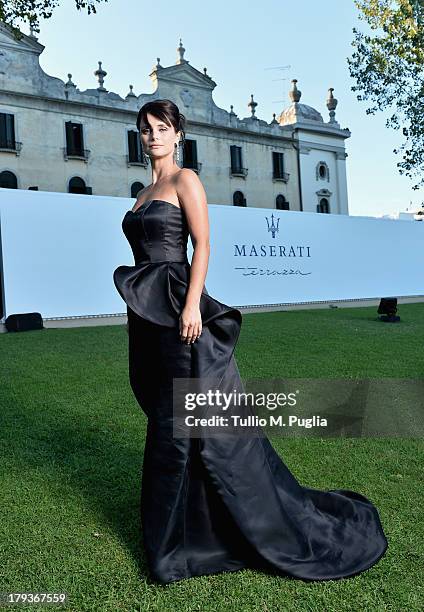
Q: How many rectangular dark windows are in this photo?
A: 6